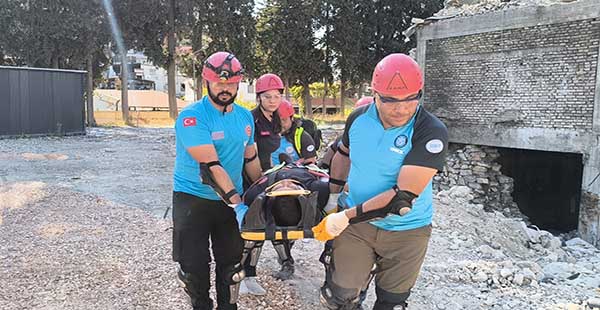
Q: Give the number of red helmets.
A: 5